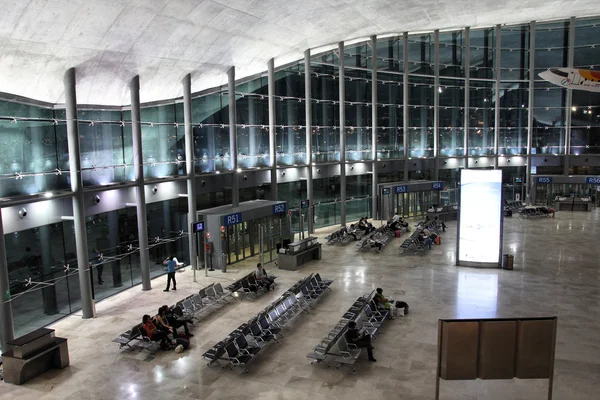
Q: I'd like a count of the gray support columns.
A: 15